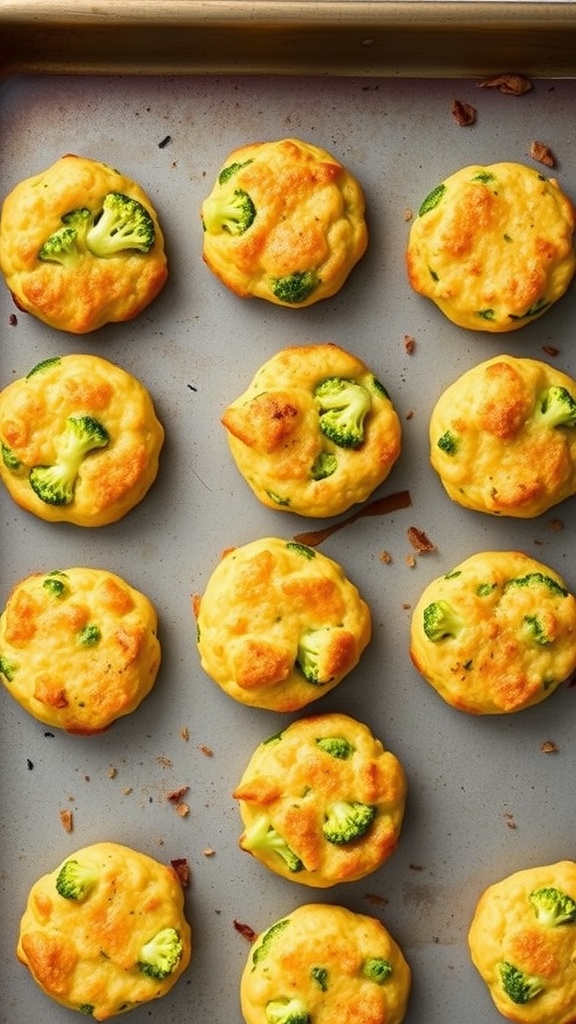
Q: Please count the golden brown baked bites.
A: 13